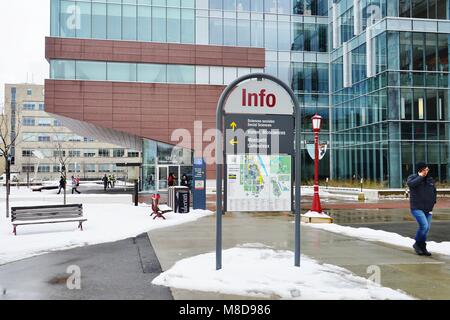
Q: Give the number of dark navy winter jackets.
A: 1